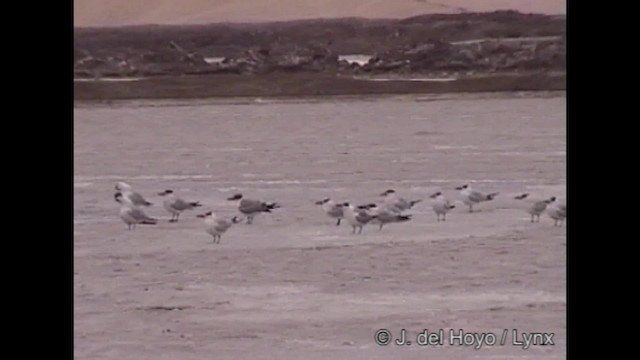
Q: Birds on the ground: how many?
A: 13